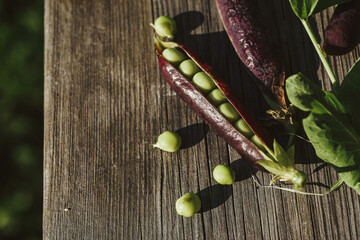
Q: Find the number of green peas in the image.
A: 11